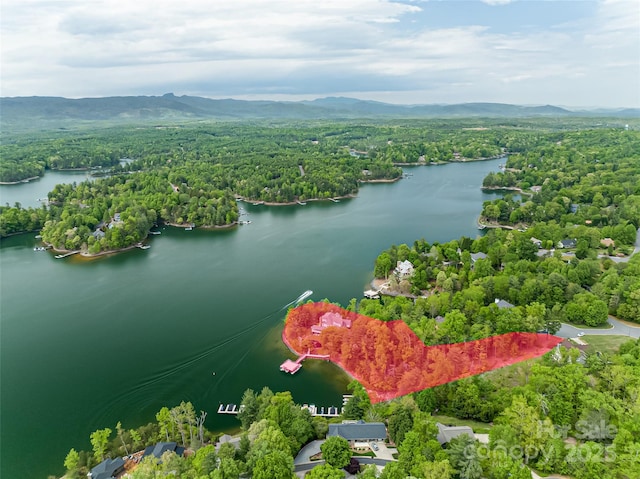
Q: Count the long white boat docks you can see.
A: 2